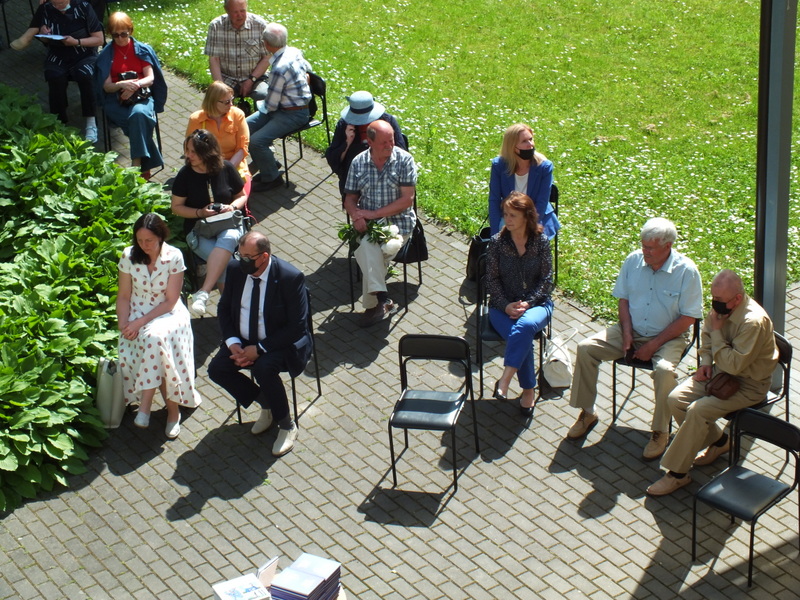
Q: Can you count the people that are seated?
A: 14